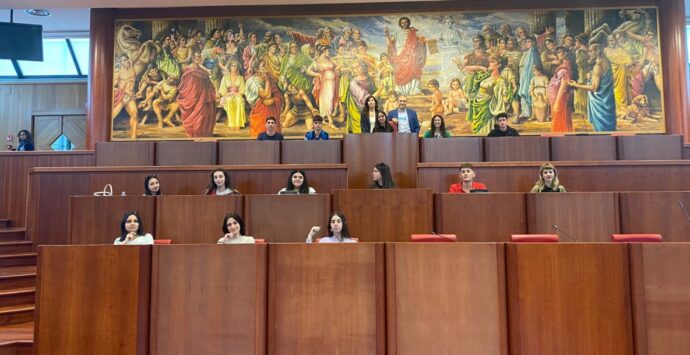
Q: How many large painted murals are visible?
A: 1